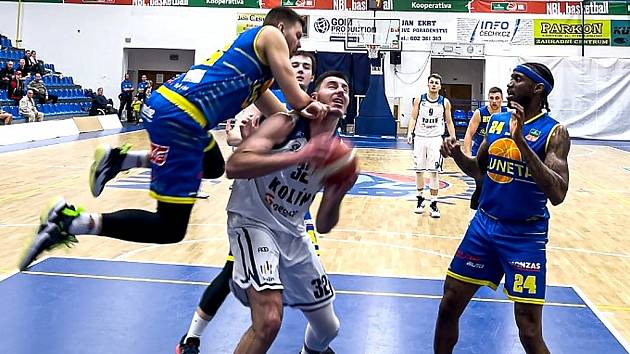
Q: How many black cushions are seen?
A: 0